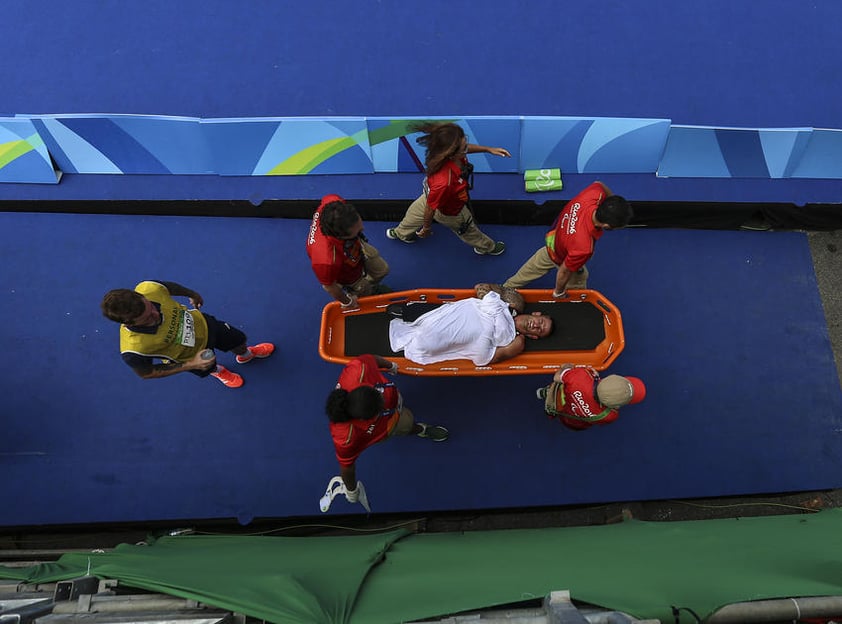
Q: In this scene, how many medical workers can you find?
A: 5